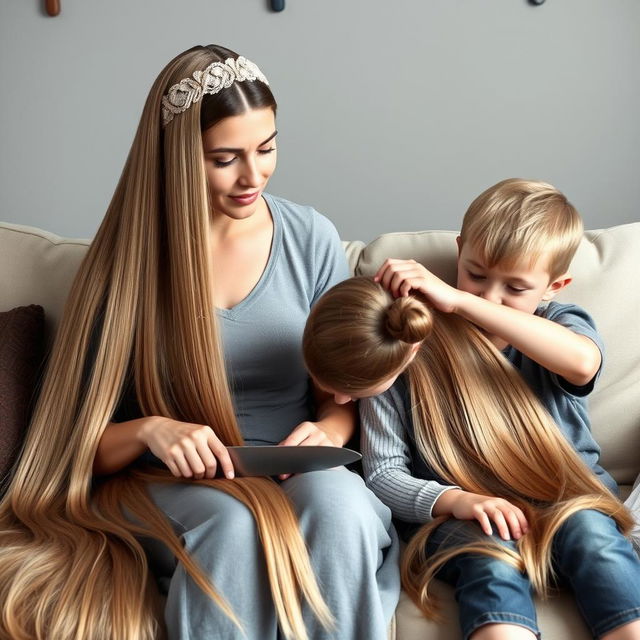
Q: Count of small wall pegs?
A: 3